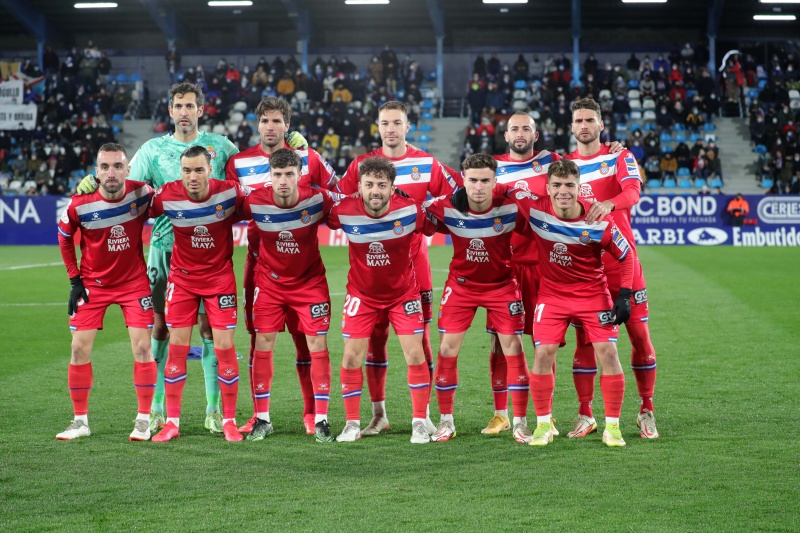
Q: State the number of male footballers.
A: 11